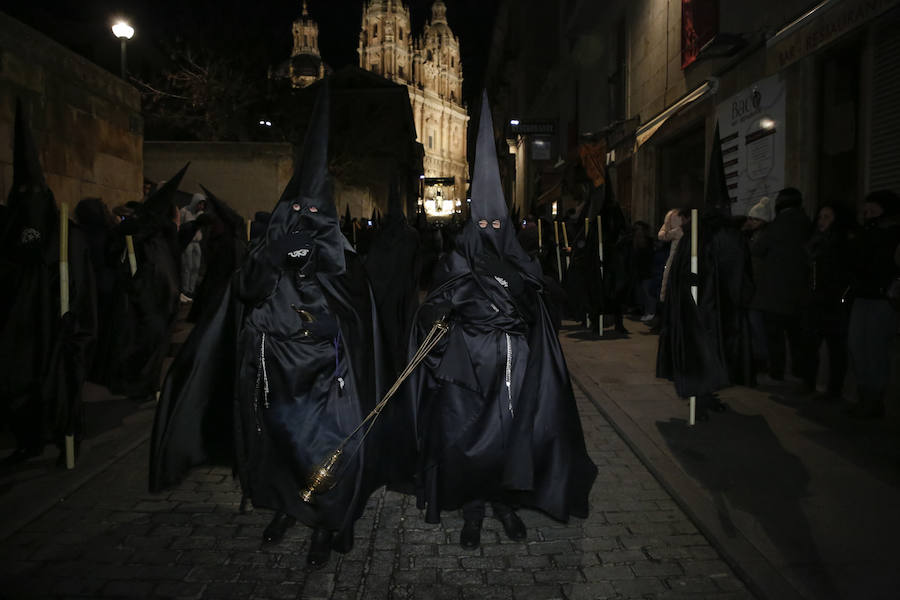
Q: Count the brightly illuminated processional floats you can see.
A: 1